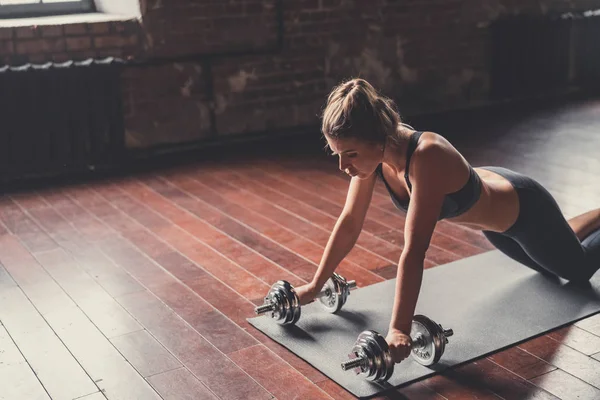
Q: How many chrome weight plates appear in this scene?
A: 12